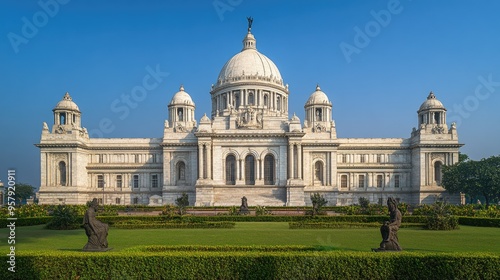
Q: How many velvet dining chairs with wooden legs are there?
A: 0